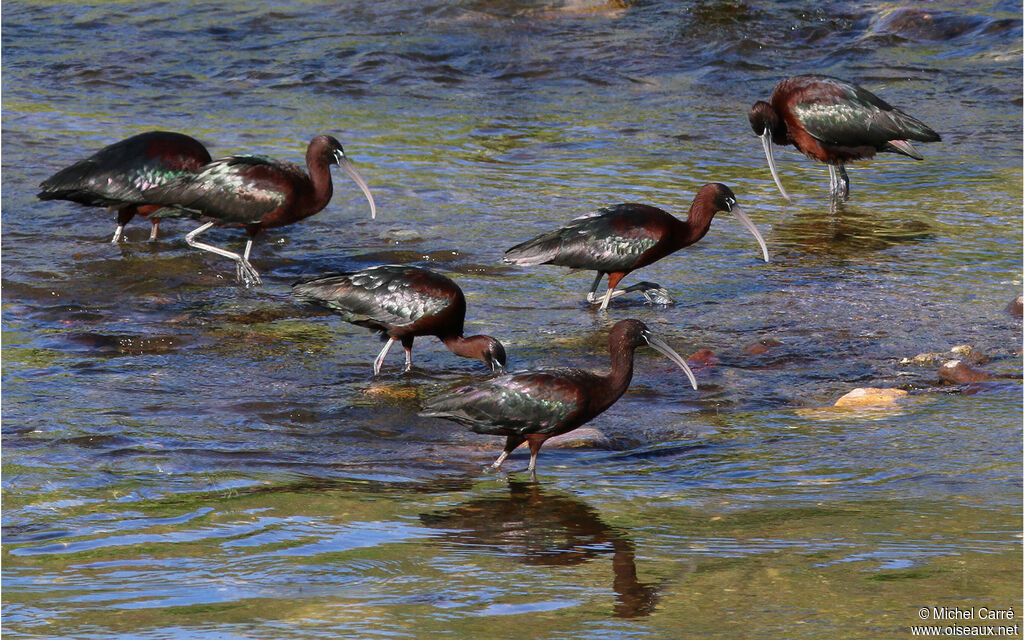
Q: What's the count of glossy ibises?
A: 6